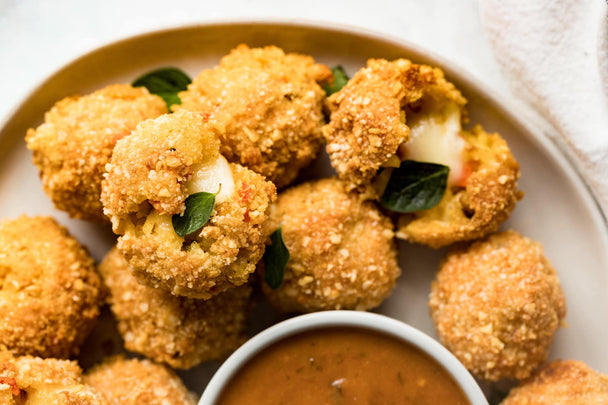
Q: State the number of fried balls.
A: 11